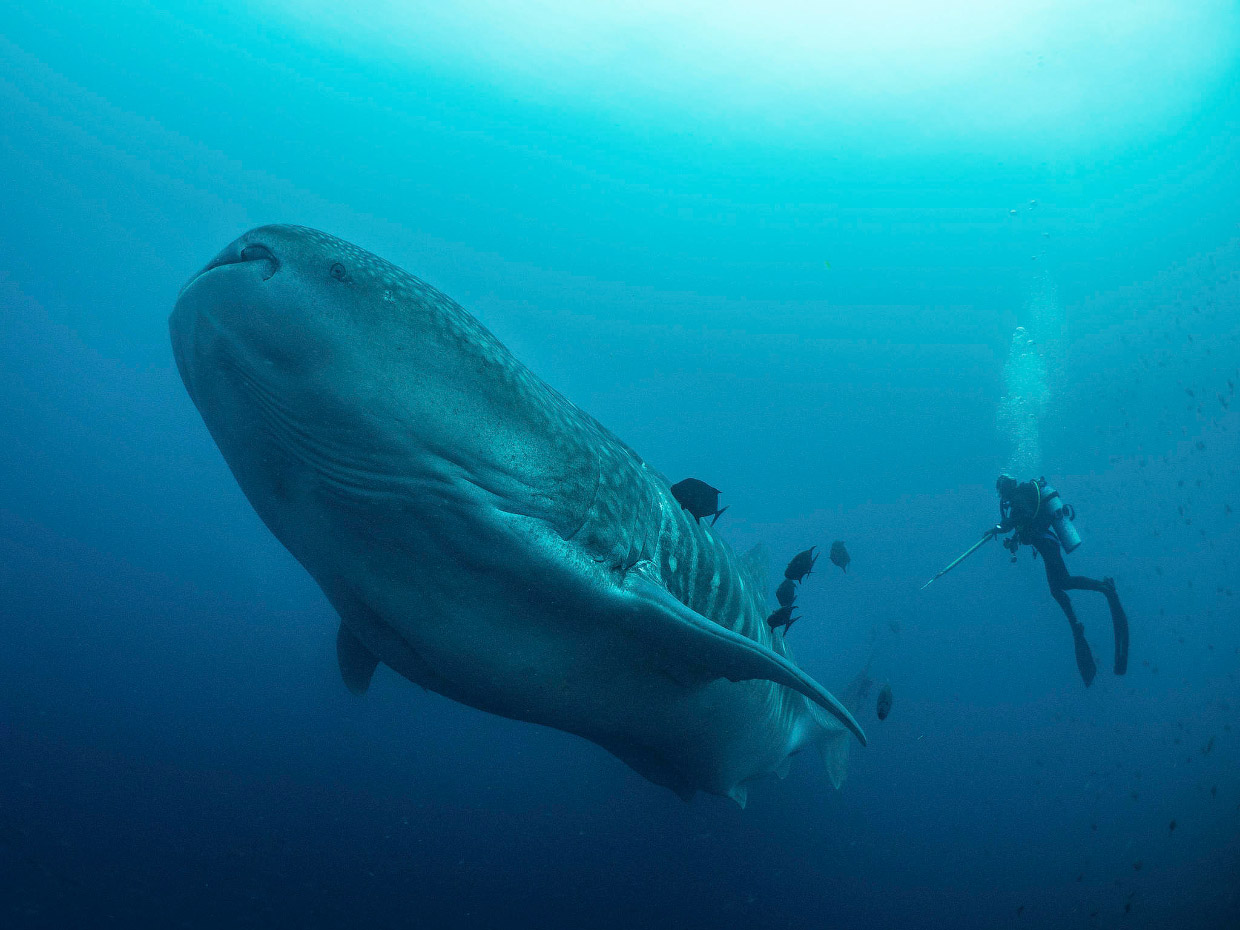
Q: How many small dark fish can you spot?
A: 6